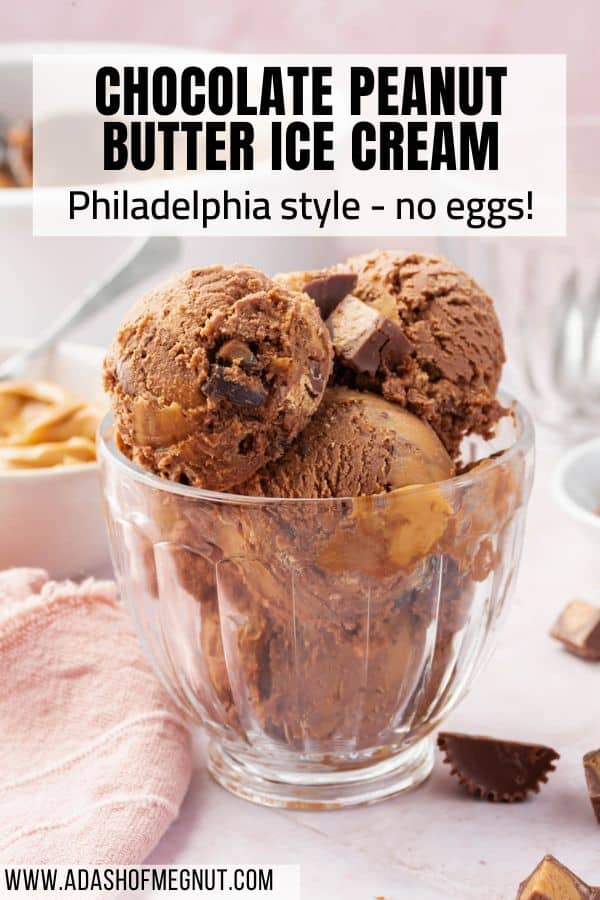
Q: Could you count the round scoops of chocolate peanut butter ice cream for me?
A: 3